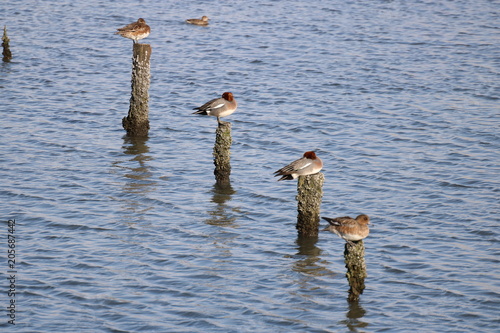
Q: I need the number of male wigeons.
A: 2